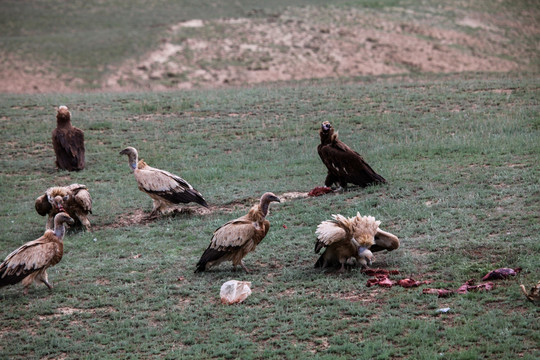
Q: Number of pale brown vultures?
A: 5